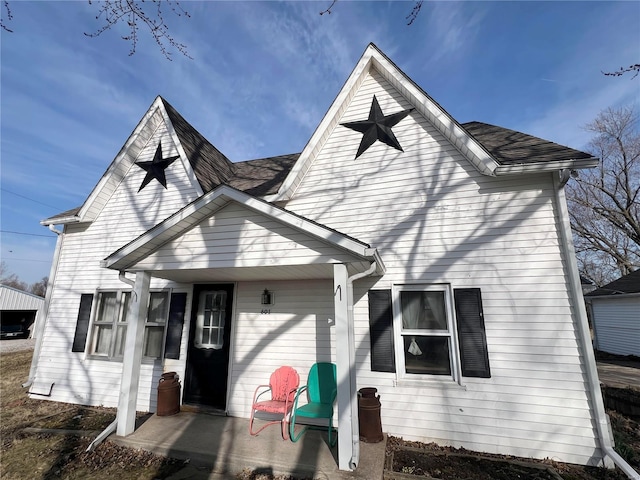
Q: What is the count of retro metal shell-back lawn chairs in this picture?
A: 2